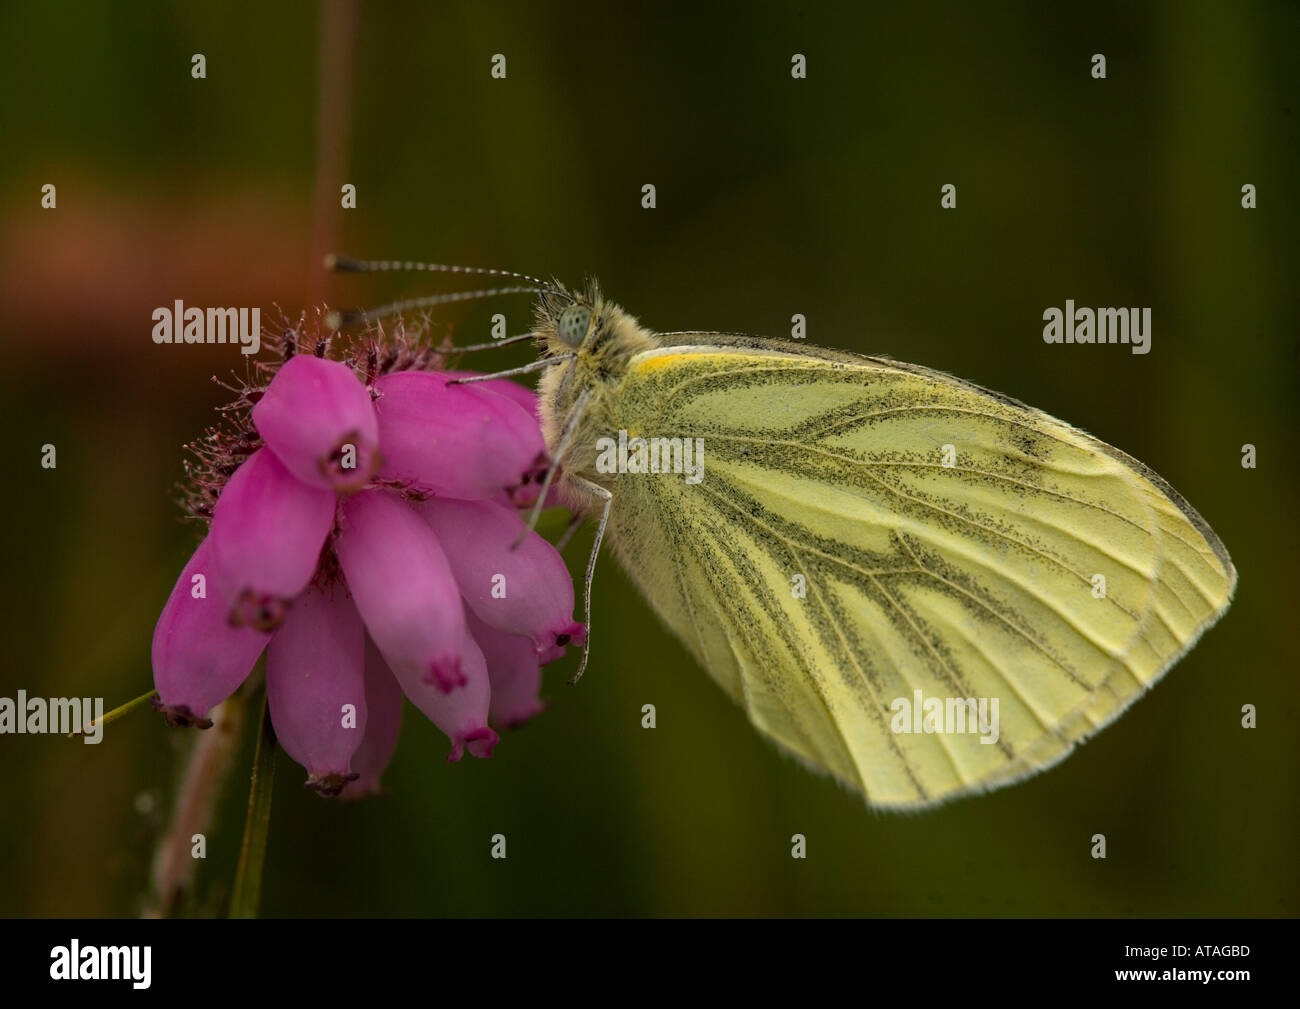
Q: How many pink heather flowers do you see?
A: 11